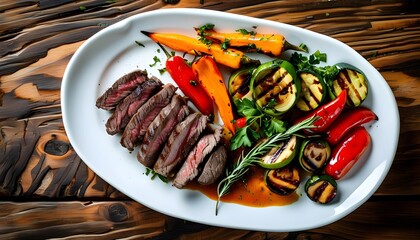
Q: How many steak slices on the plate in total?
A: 7